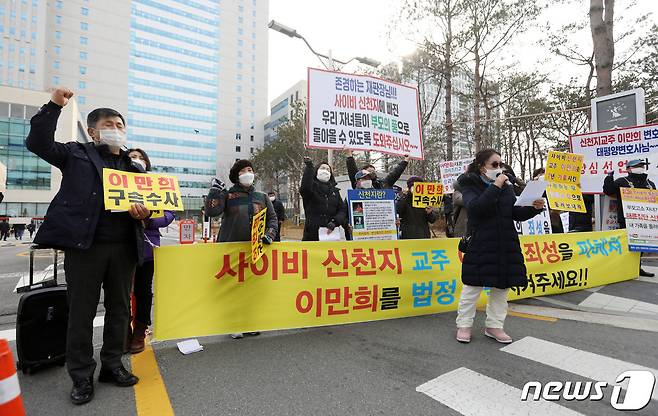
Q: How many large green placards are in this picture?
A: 0